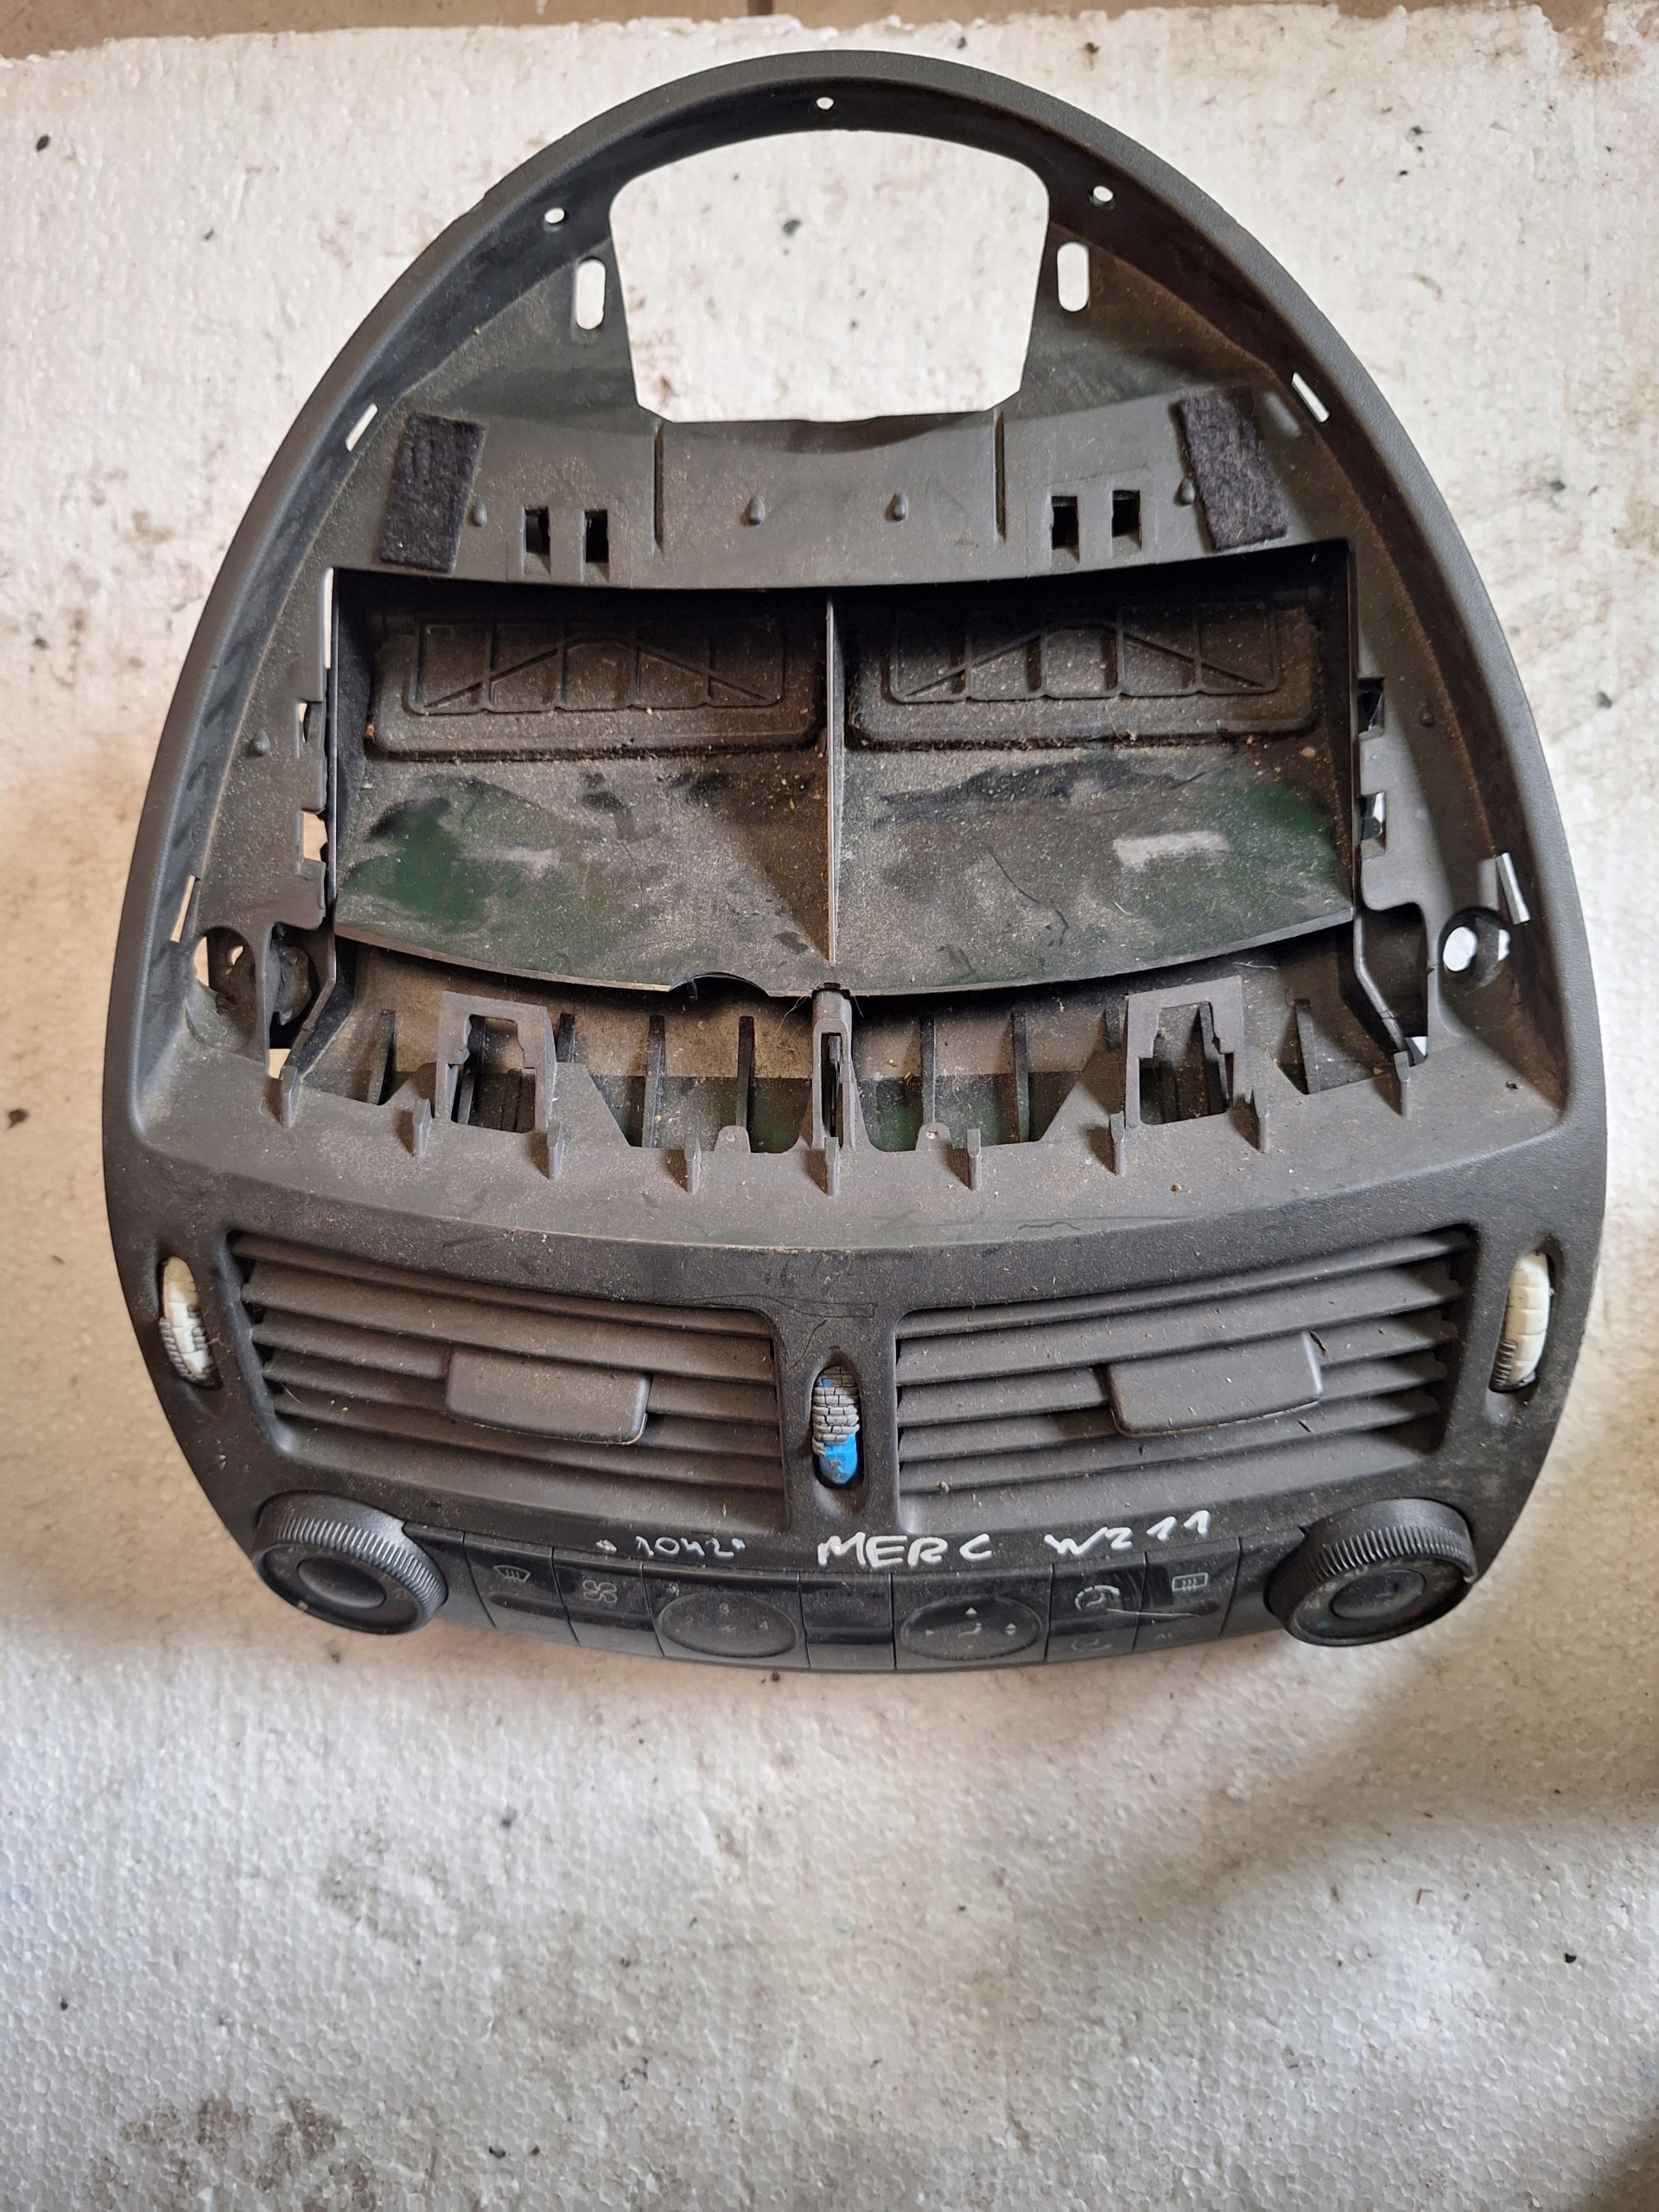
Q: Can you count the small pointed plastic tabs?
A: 9